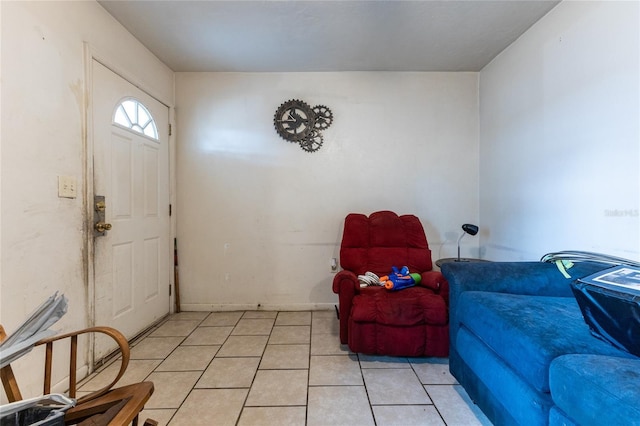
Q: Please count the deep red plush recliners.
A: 1